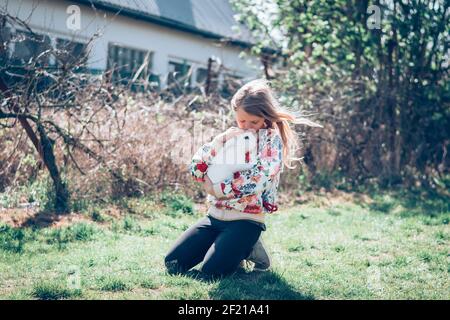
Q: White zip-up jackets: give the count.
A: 1